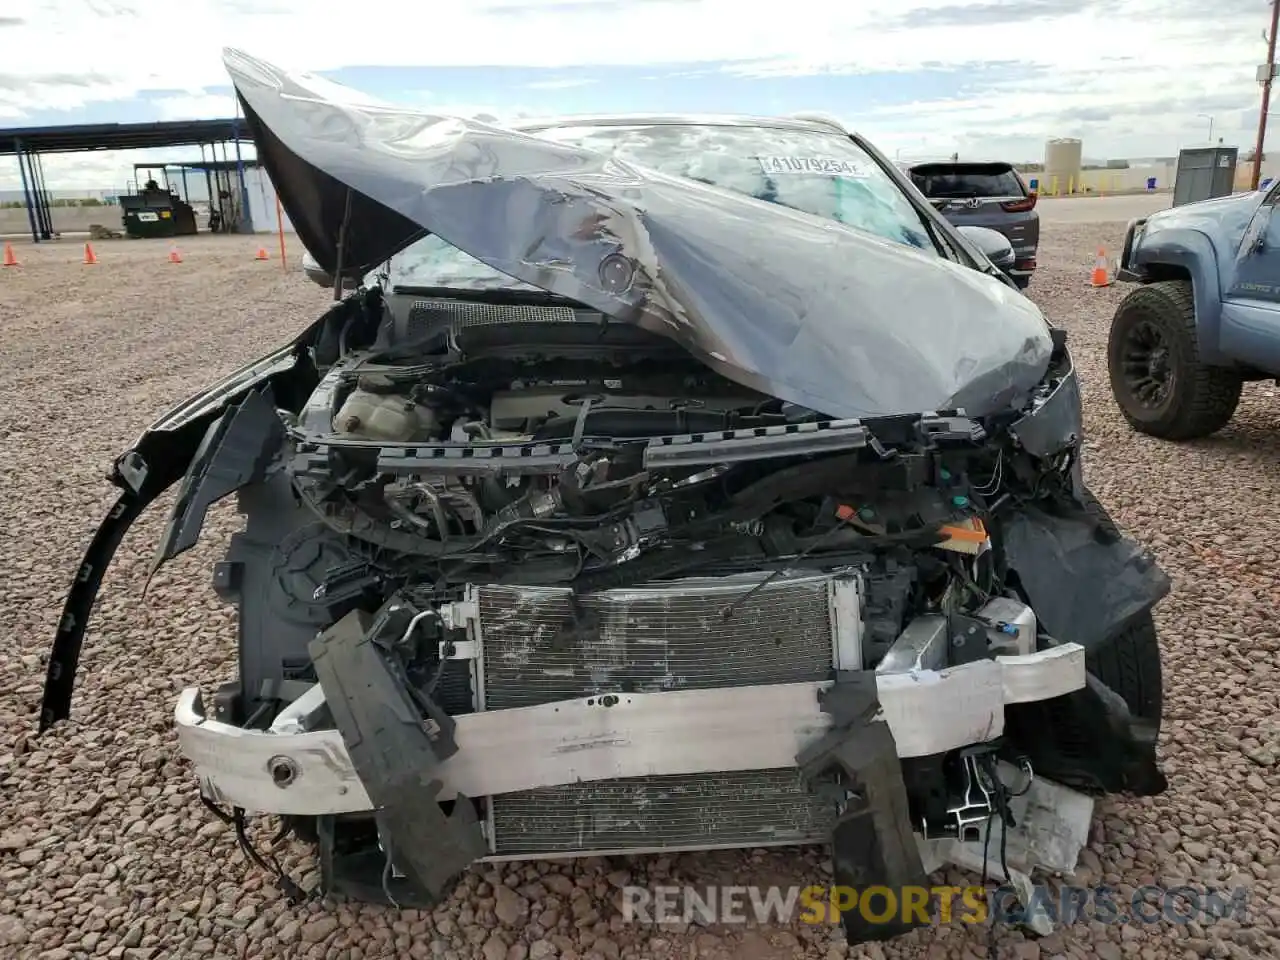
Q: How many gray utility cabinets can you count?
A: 1